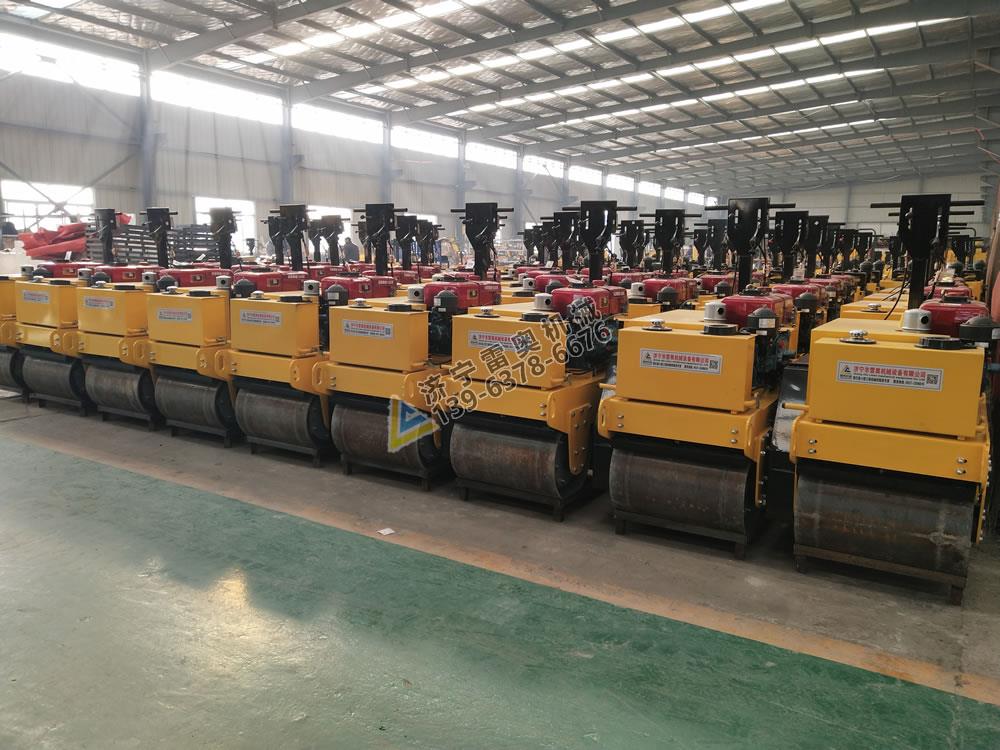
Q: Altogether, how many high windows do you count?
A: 12